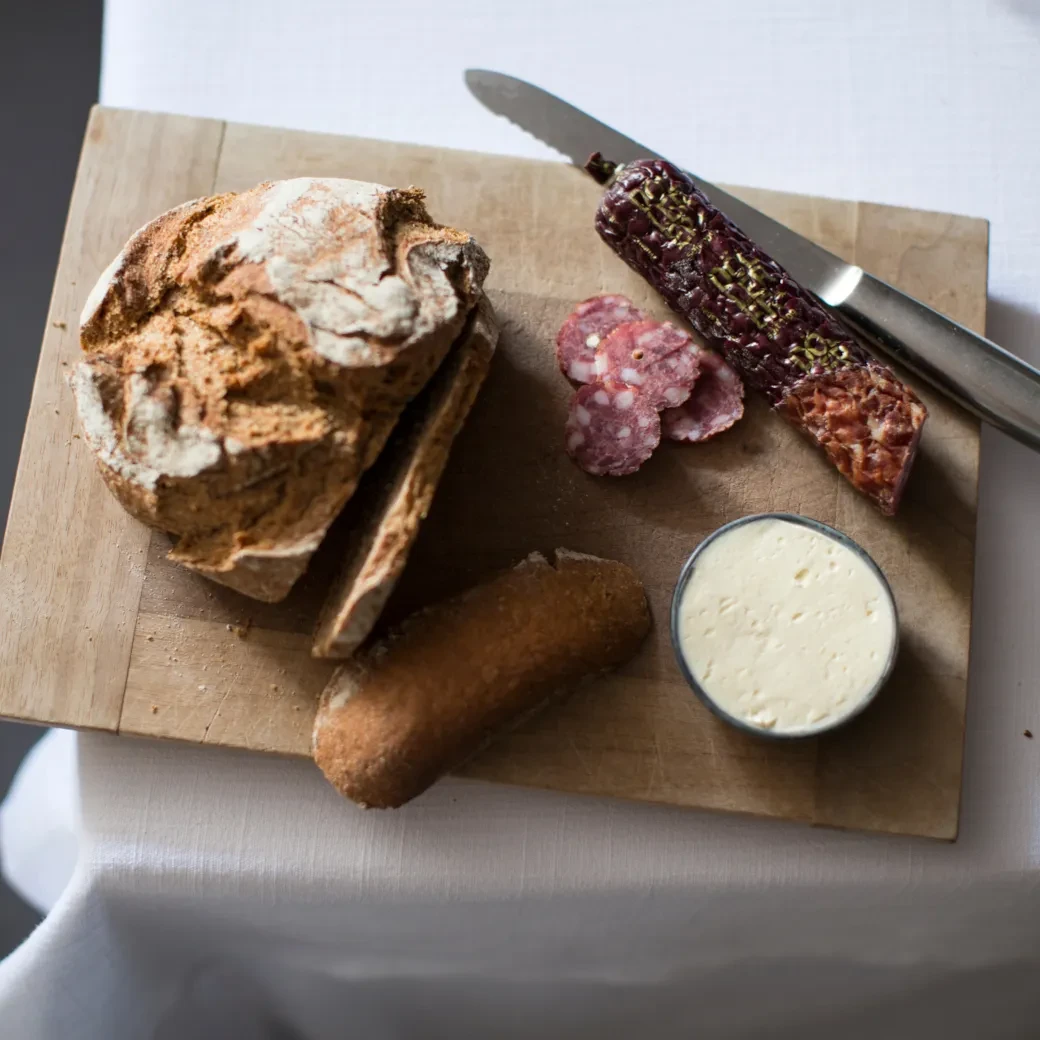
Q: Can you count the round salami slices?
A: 4